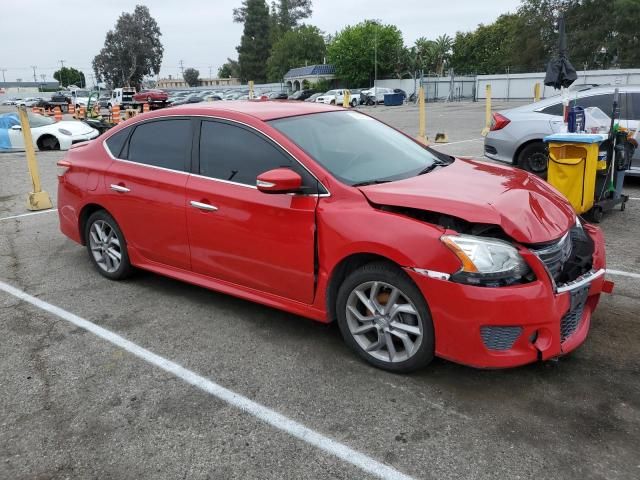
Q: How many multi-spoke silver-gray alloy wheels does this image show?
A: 2